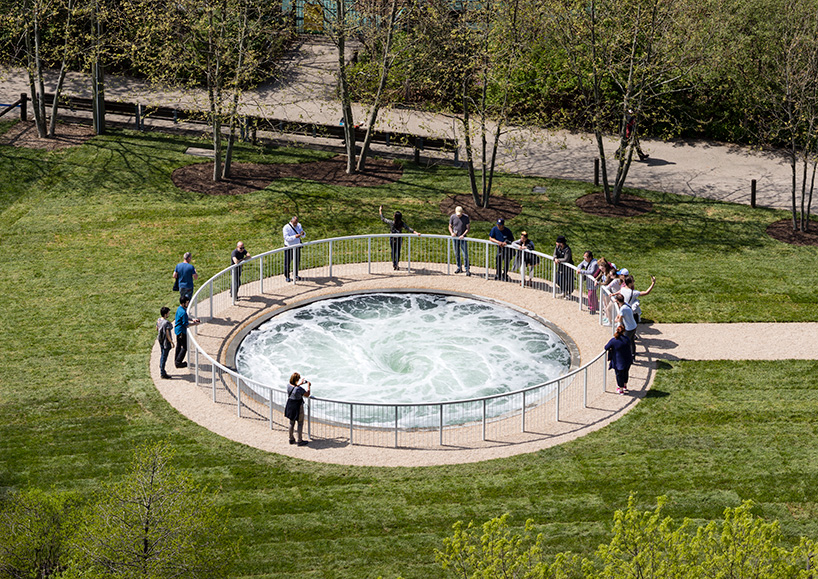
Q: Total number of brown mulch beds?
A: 5